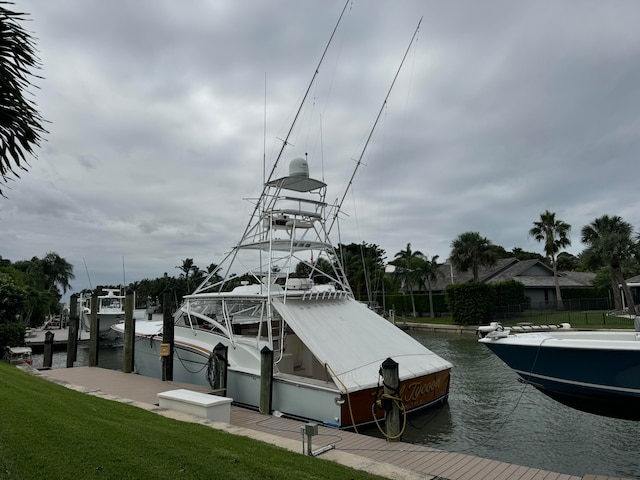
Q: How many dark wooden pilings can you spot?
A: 8